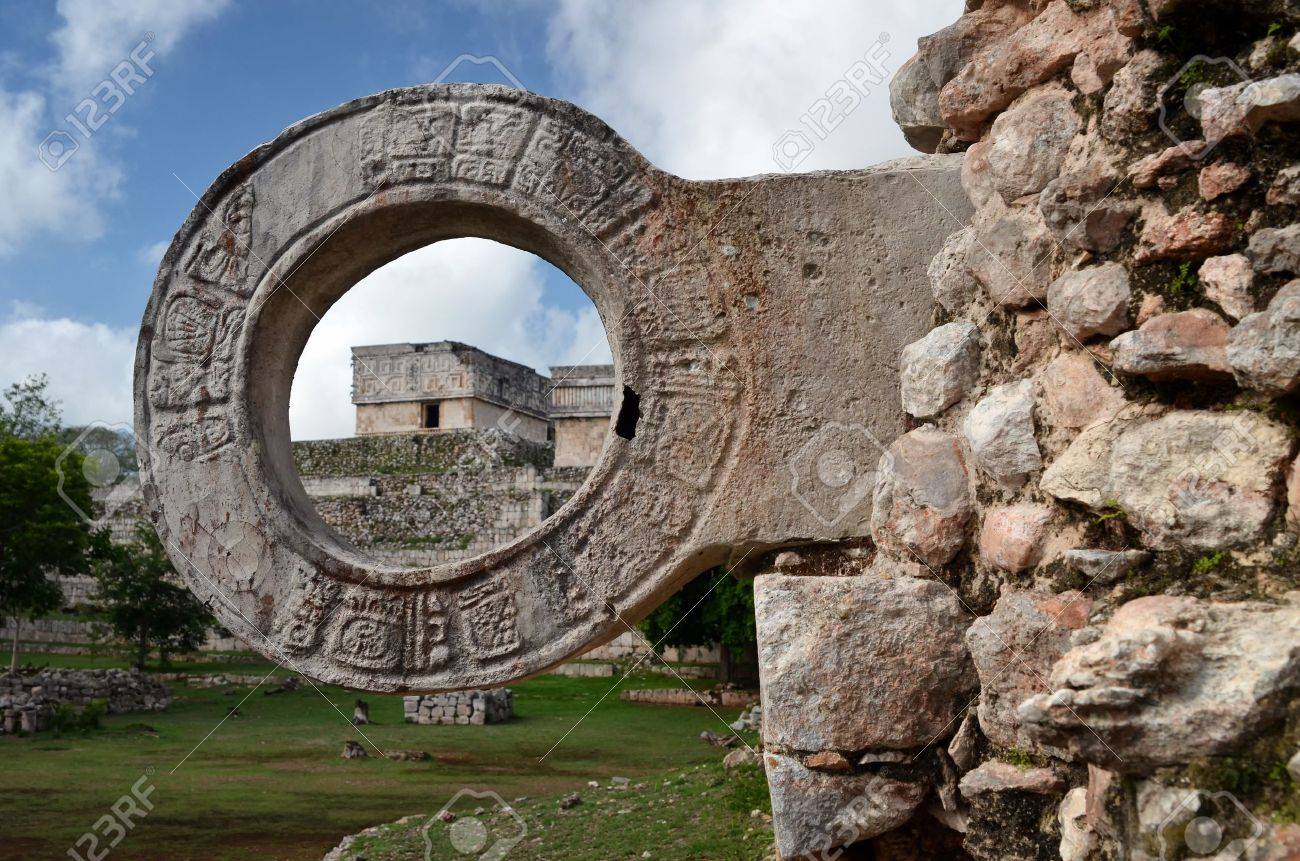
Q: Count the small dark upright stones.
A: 2